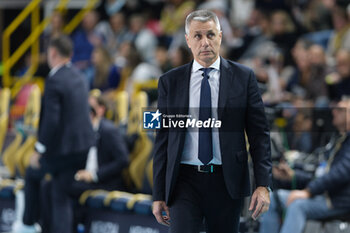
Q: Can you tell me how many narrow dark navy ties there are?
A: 1